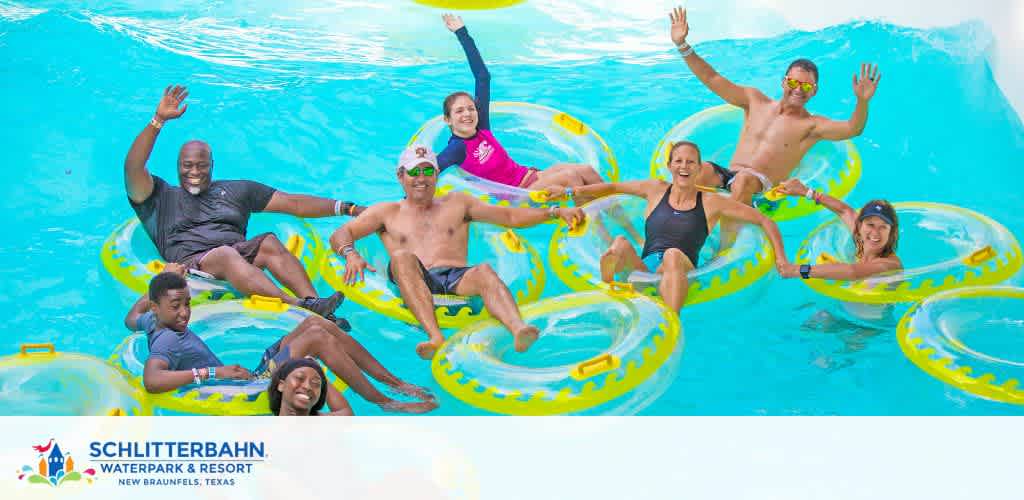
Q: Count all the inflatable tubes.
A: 11